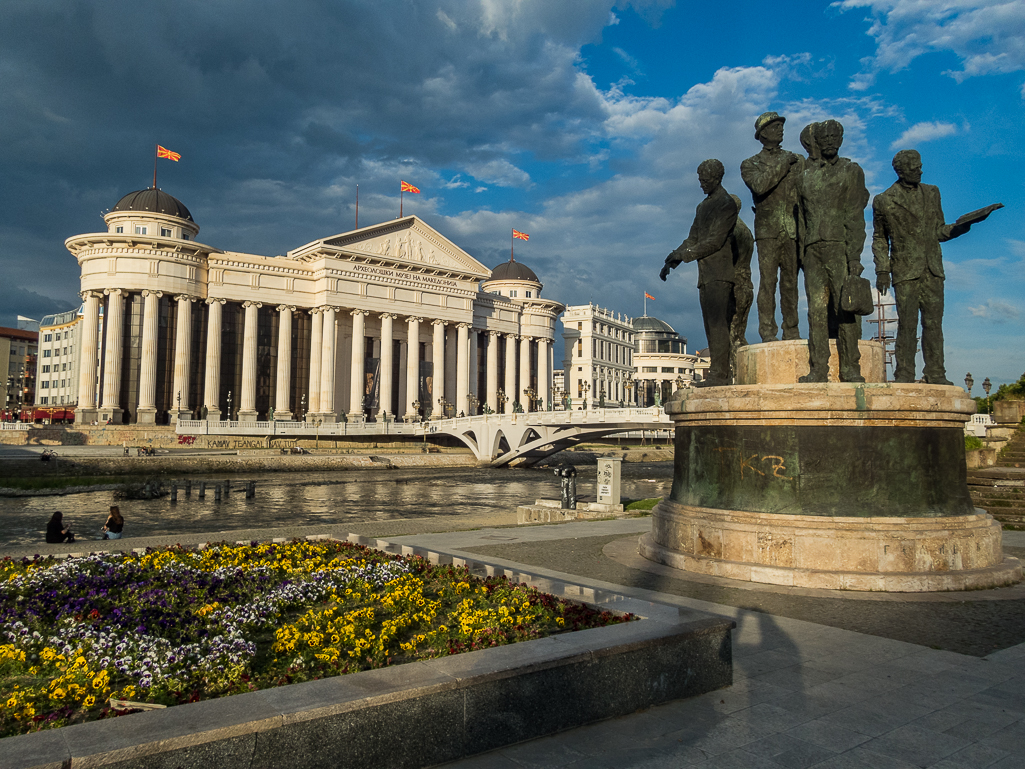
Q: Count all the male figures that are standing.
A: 6